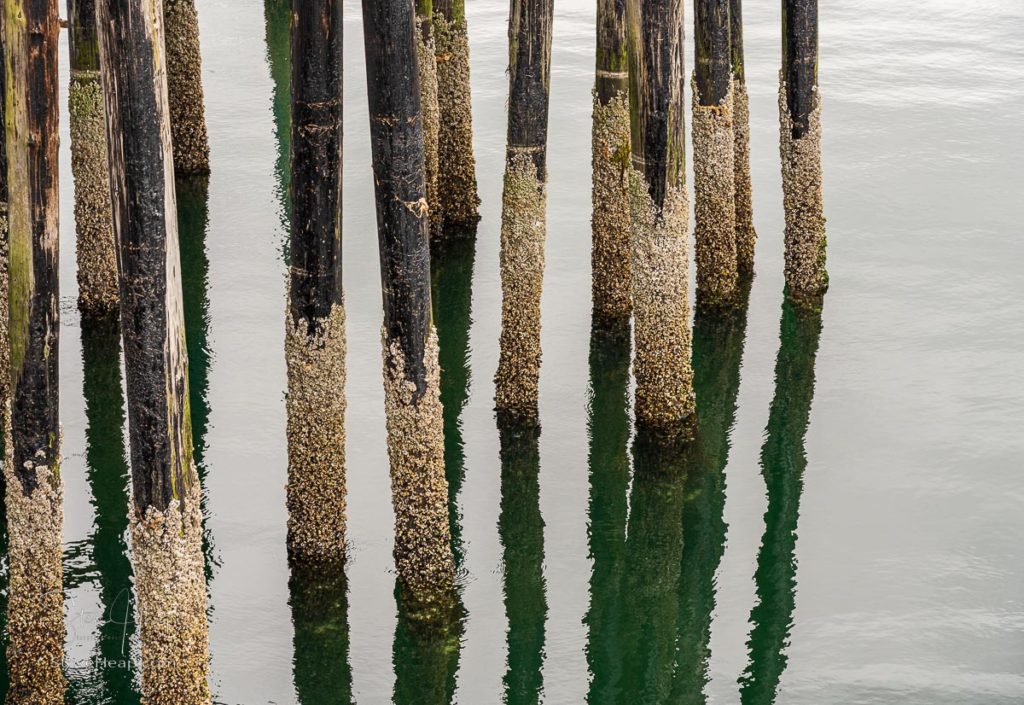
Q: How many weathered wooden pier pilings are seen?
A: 15